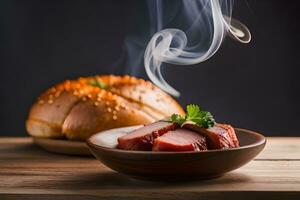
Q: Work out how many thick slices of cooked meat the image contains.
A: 3